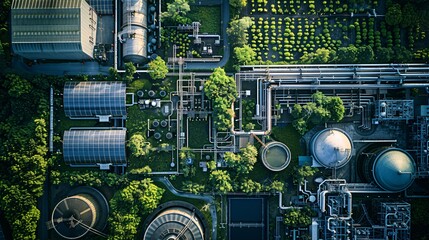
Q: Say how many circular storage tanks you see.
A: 5